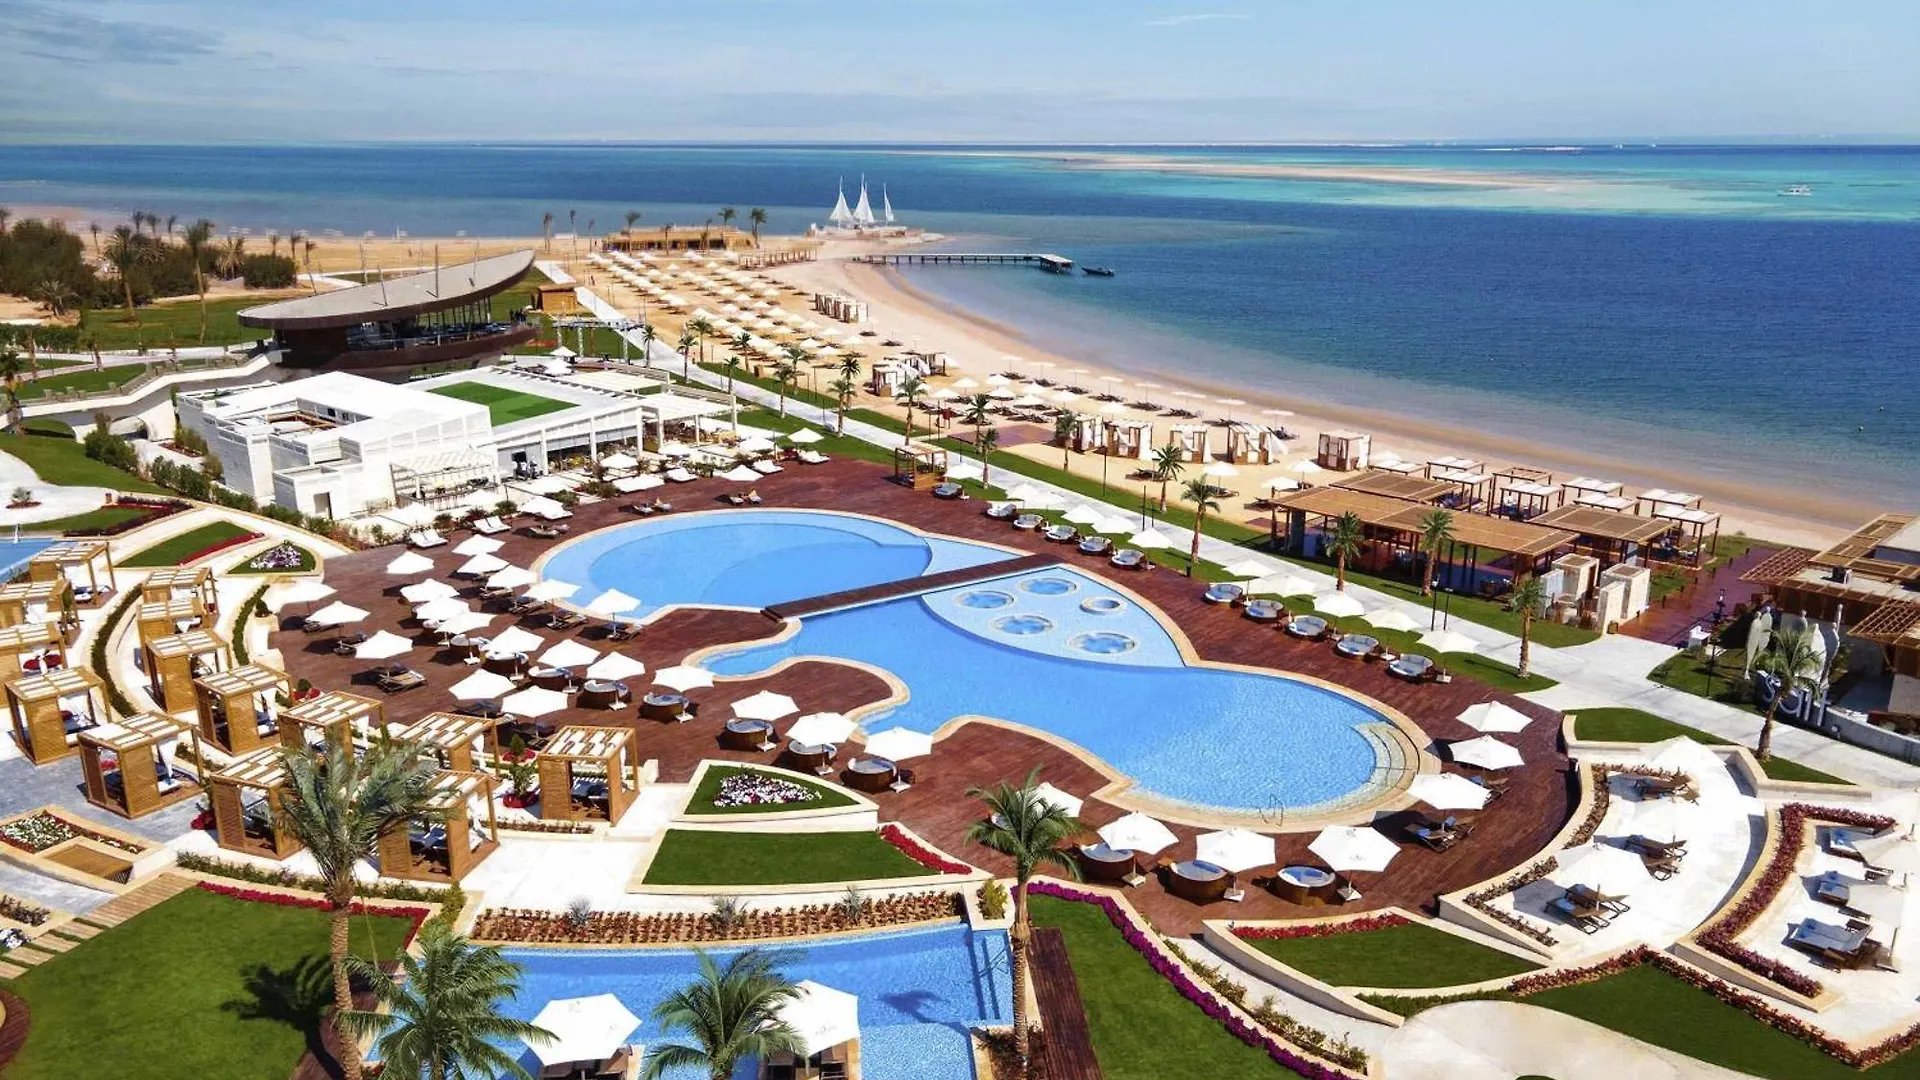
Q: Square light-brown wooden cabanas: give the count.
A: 14